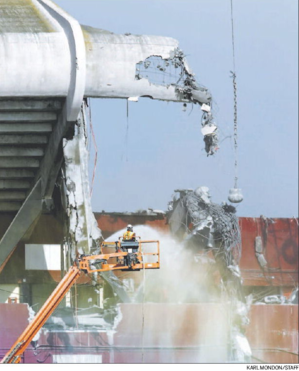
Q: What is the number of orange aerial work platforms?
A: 1